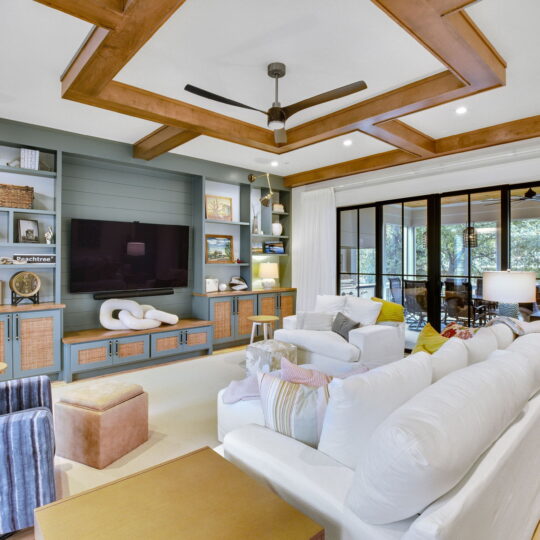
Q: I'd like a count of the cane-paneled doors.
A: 10